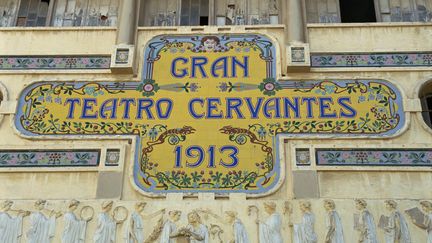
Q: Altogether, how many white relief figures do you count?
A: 14